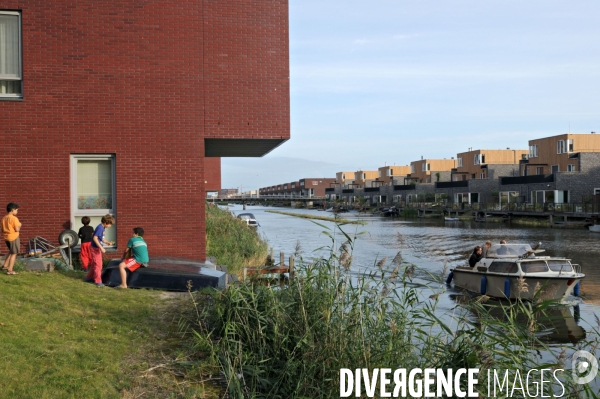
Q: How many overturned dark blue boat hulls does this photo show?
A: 1